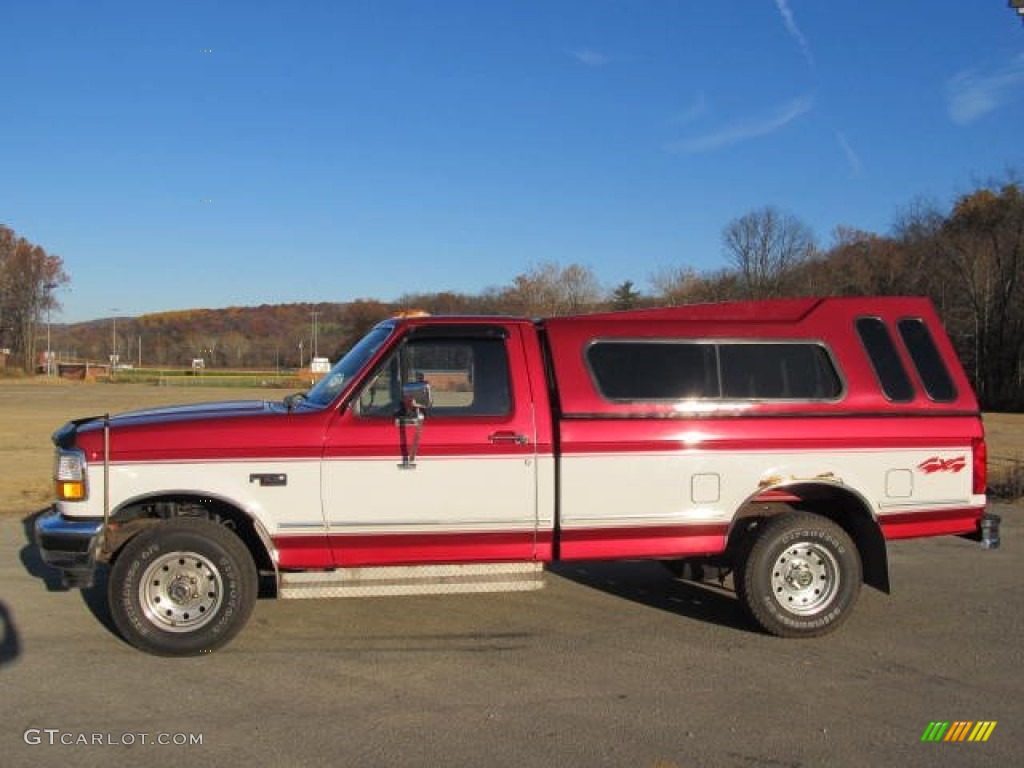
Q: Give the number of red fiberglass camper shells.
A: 1